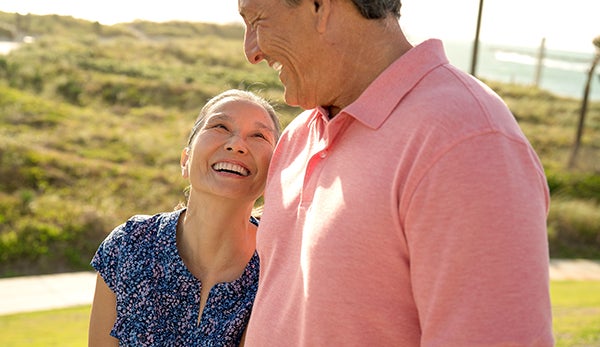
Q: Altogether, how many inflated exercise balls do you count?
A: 0